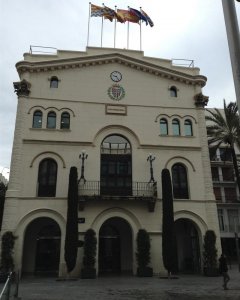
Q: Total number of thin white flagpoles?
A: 5